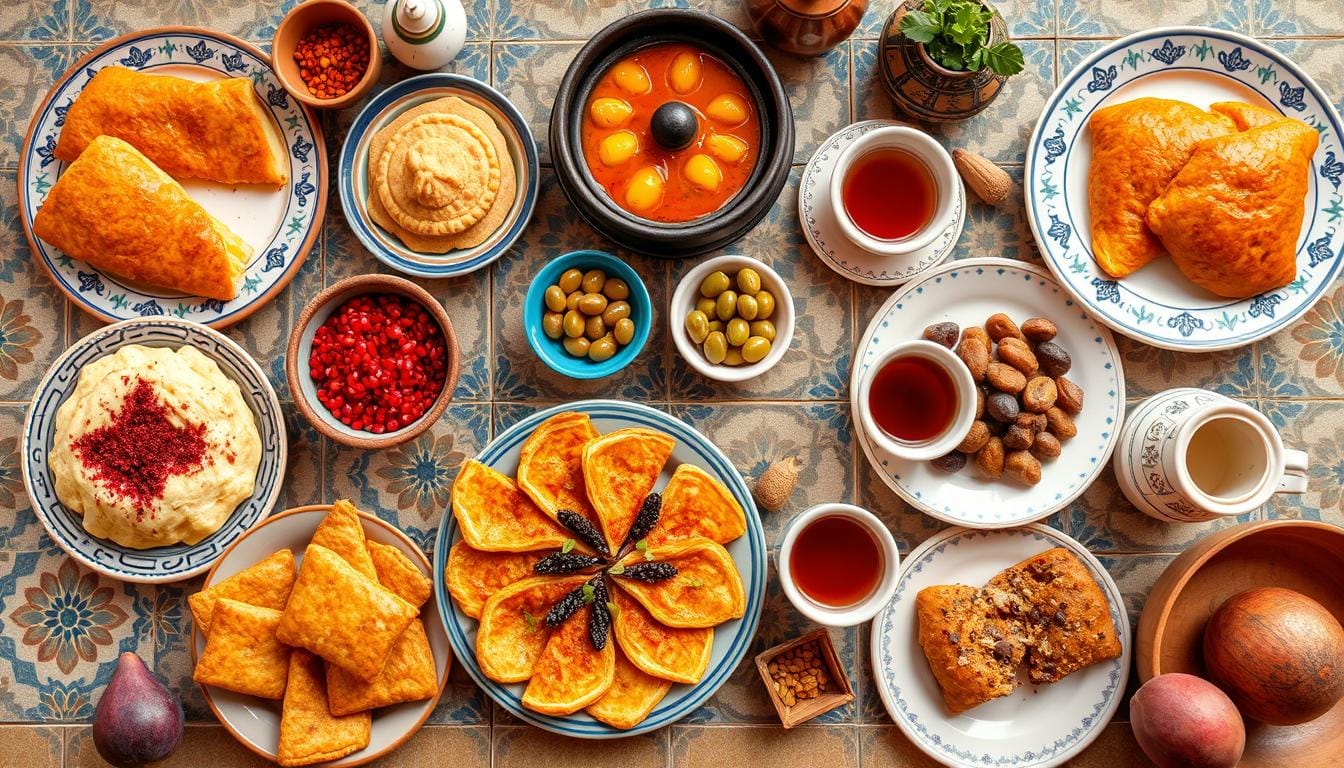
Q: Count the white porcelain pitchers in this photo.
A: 1